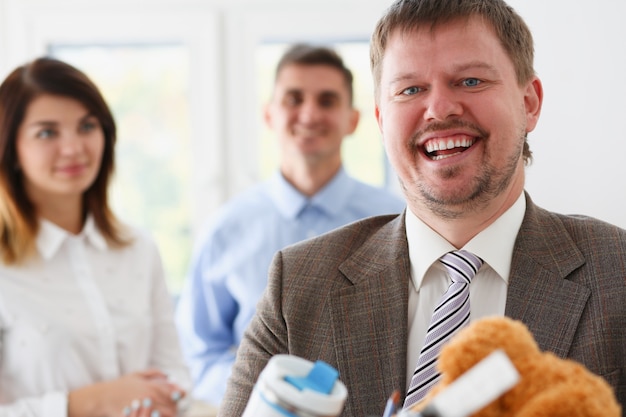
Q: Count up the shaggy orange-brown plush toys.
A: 1